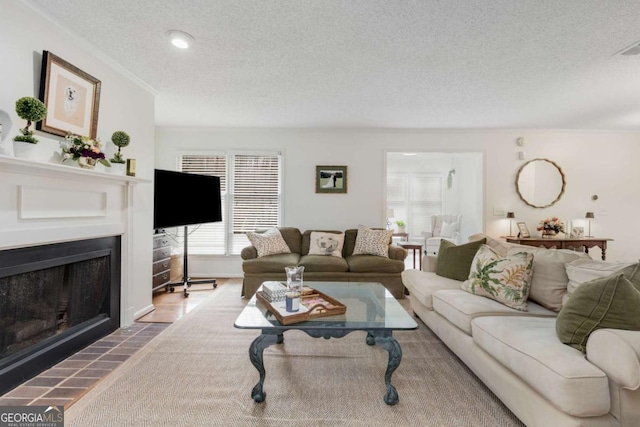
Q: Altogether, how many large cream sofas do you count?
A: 1